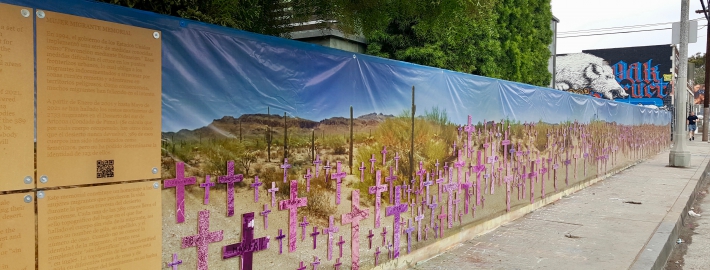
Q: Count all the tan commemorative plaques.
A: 4